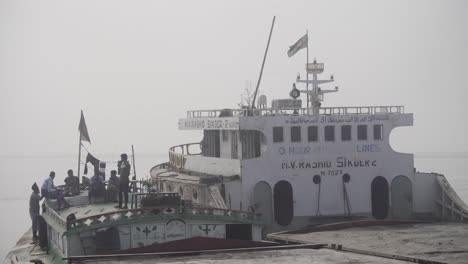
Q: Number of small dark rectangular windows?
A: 7